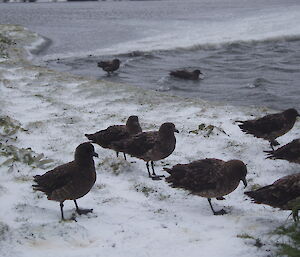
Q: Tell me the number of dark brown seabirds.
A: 9